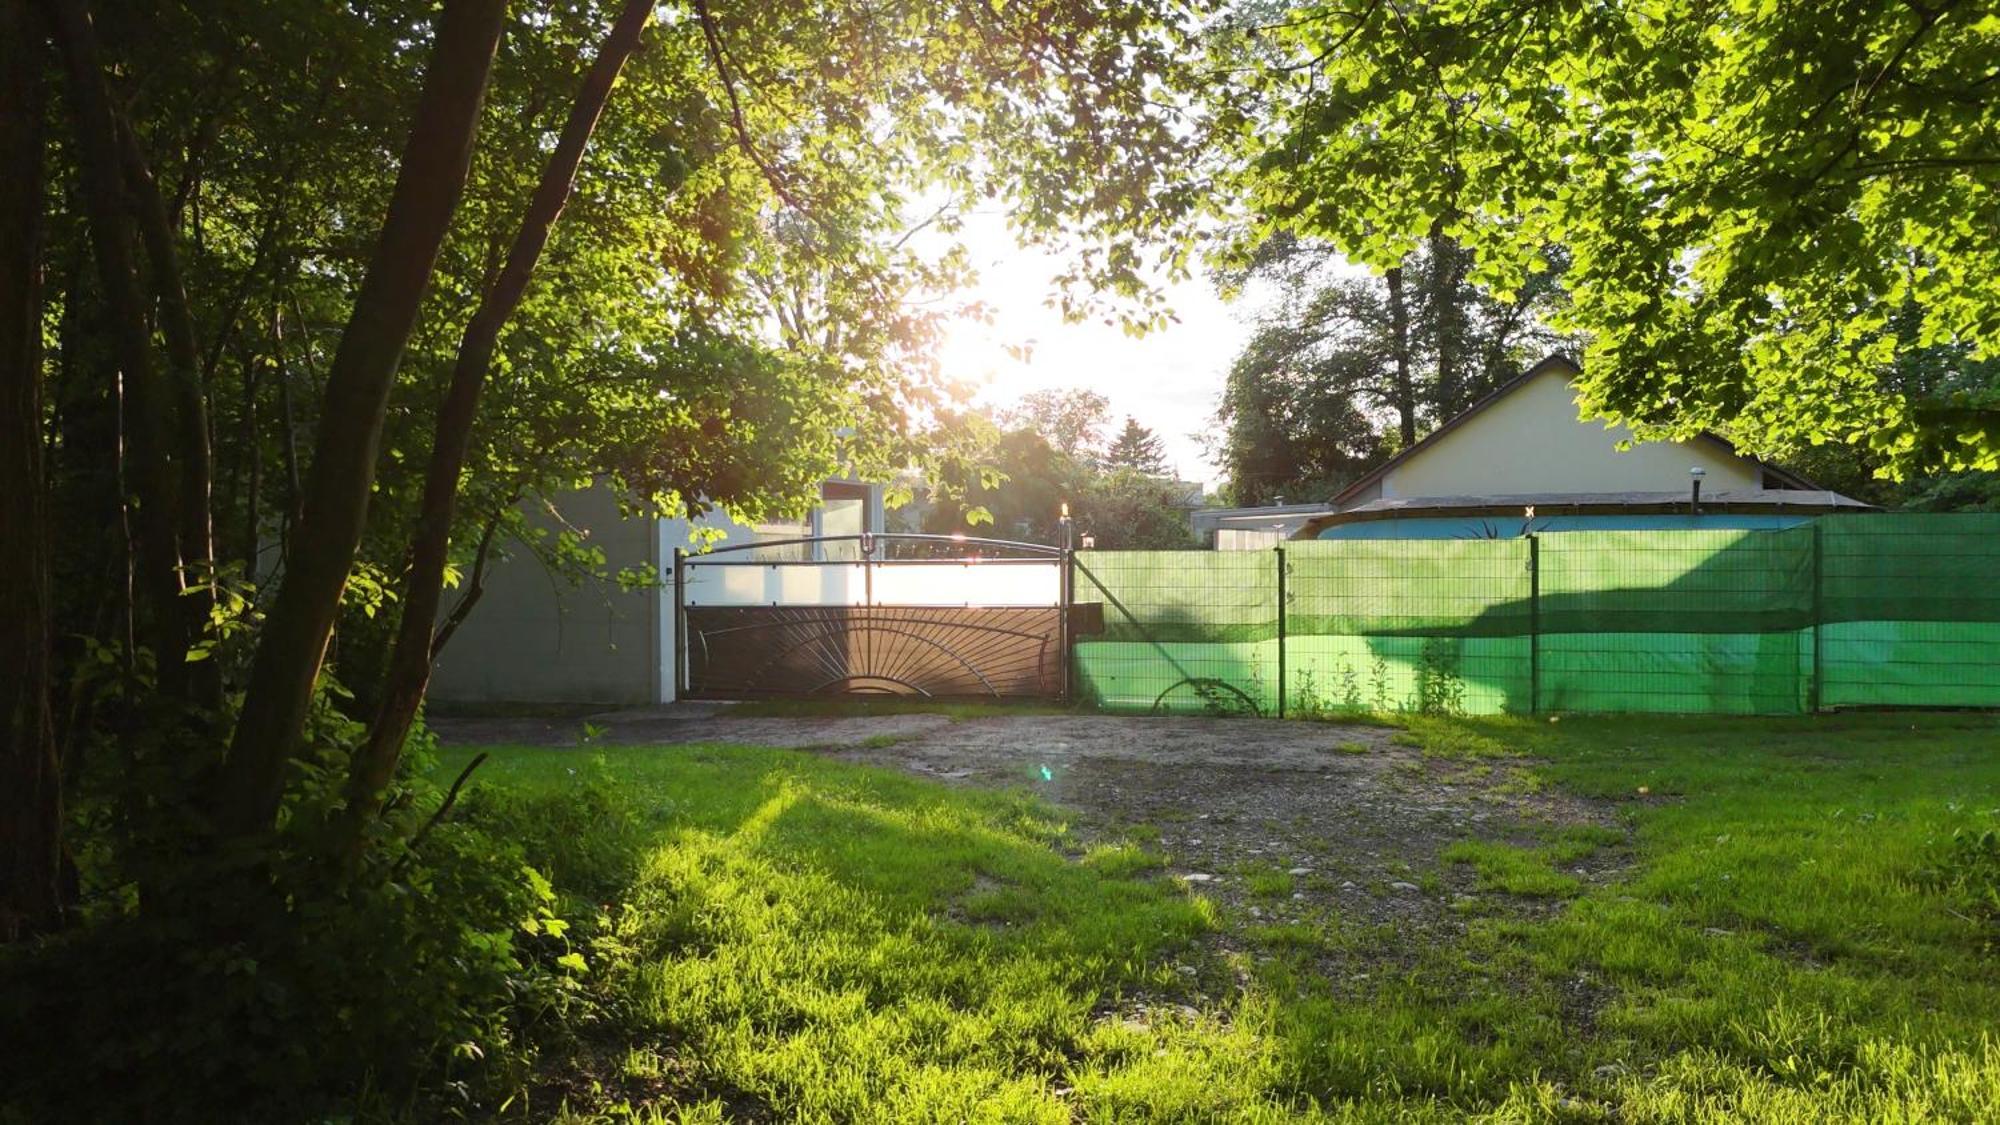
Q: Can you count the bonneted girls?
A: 0